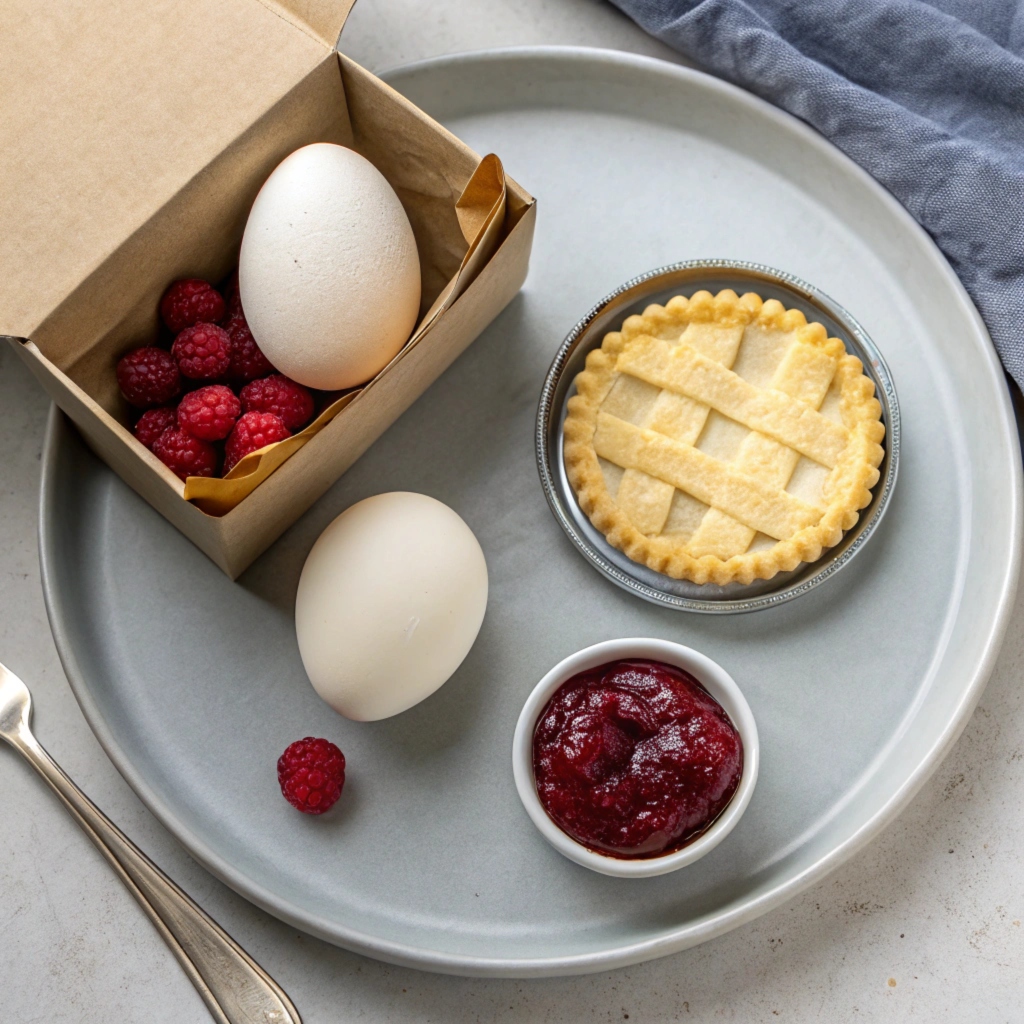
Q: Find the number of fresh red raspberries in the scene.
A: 11